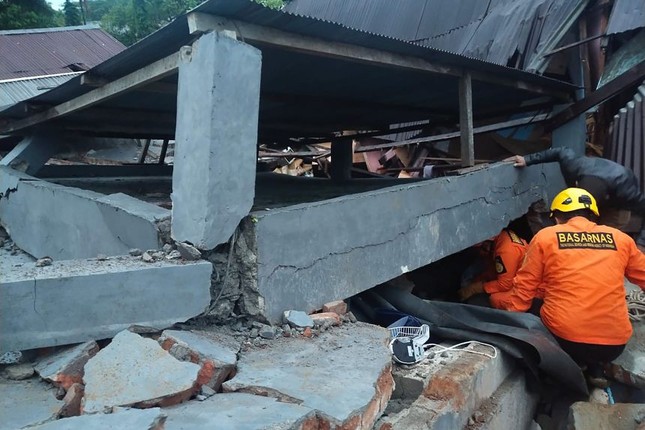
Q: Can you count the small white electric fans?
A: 1